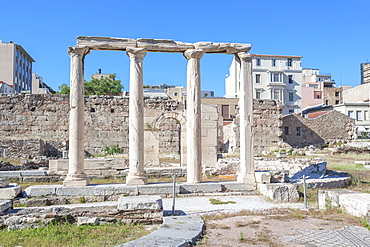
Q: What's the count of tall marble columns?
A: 4